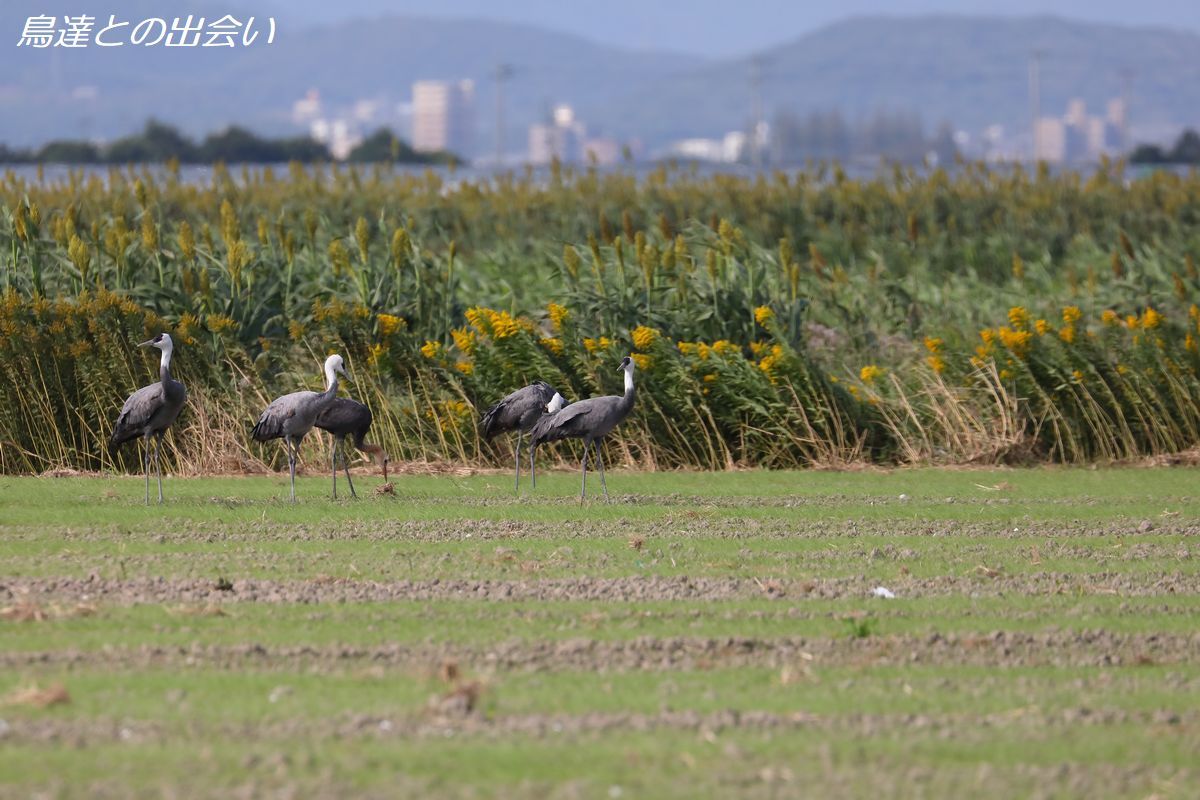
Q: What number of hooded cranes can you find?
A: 5